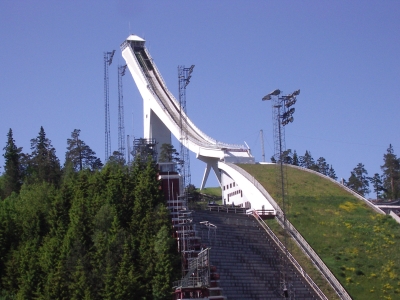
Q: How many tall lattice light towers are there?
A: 4